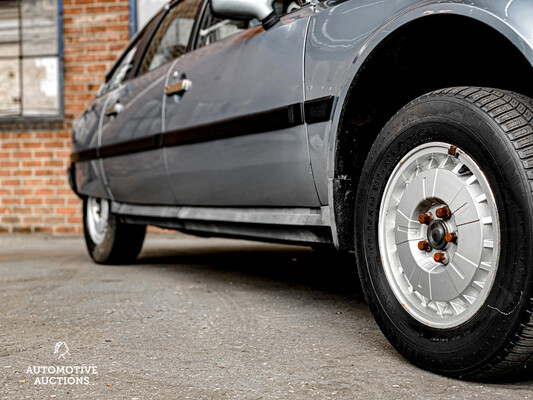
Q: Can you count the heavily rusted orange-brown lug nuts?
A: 5